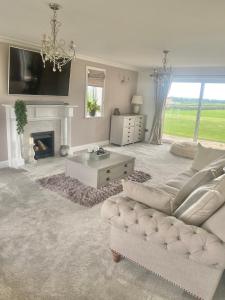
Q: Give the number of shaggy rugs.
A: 1